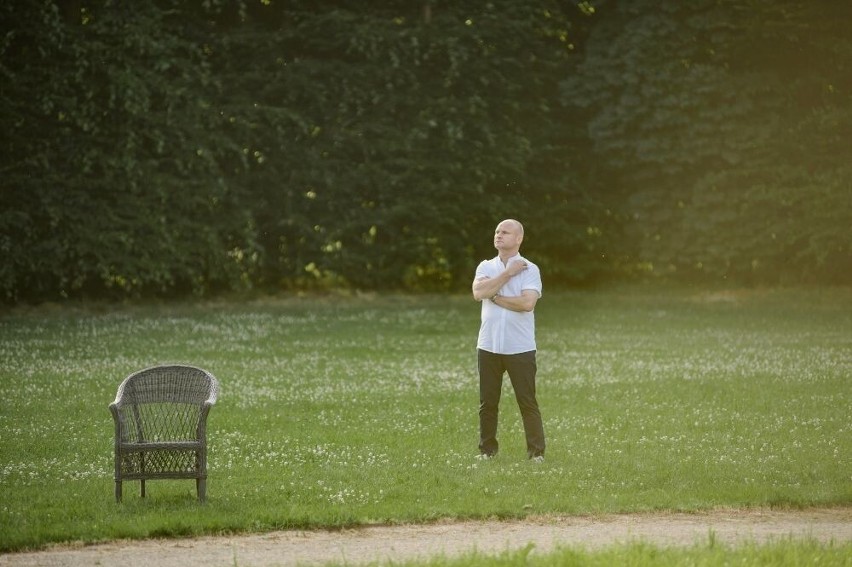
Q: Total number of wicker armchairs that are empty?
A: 1